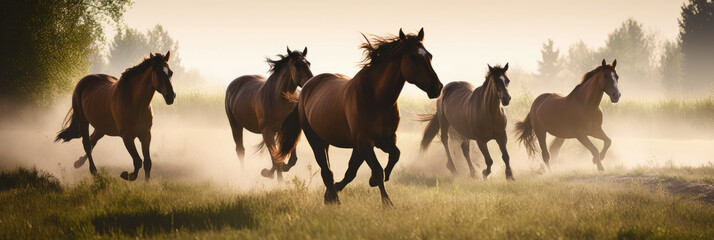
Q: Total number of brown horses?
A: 5